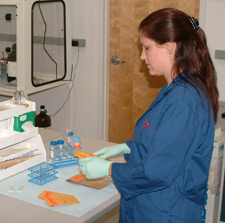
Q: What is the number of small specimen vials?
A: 4